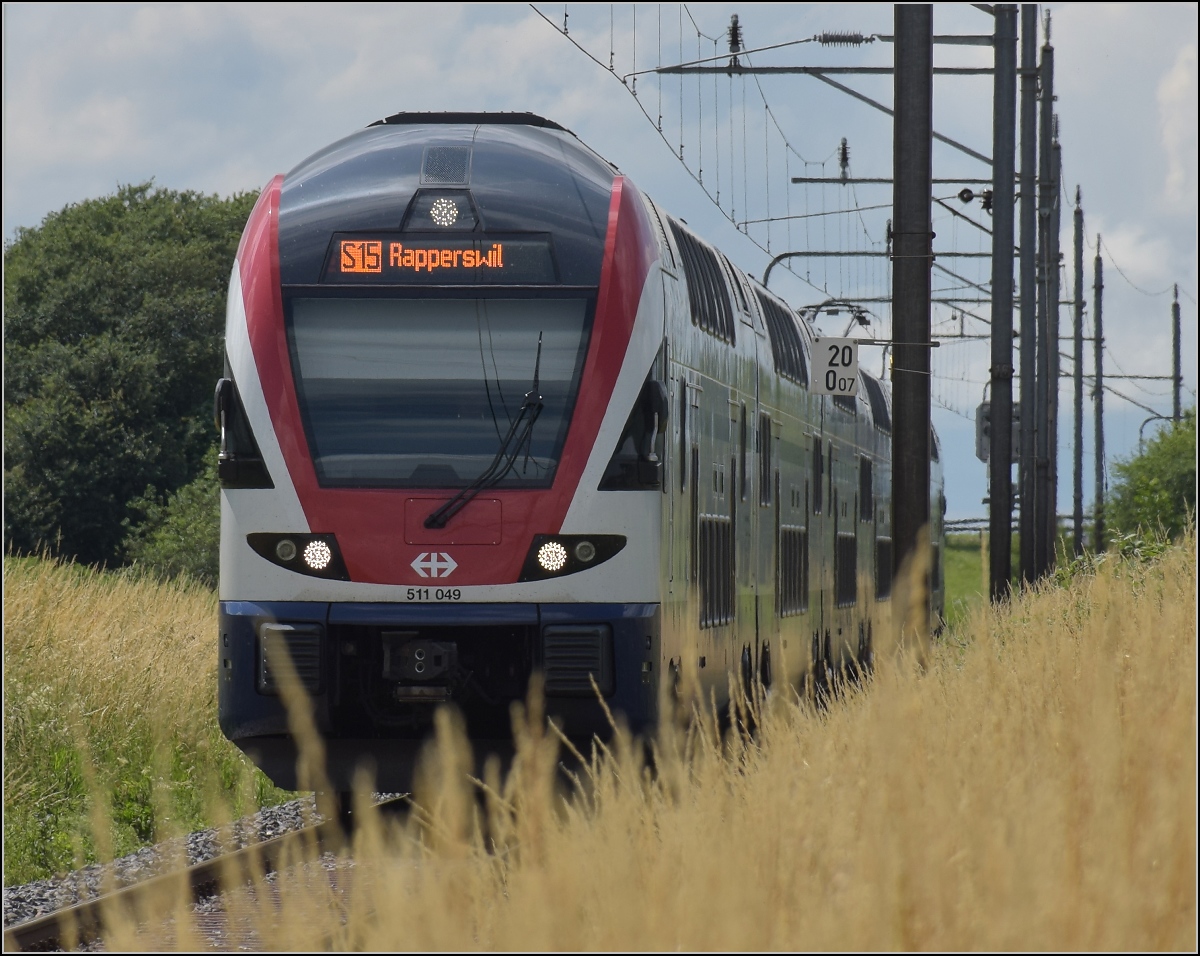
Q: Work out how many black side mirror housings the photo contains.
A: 2